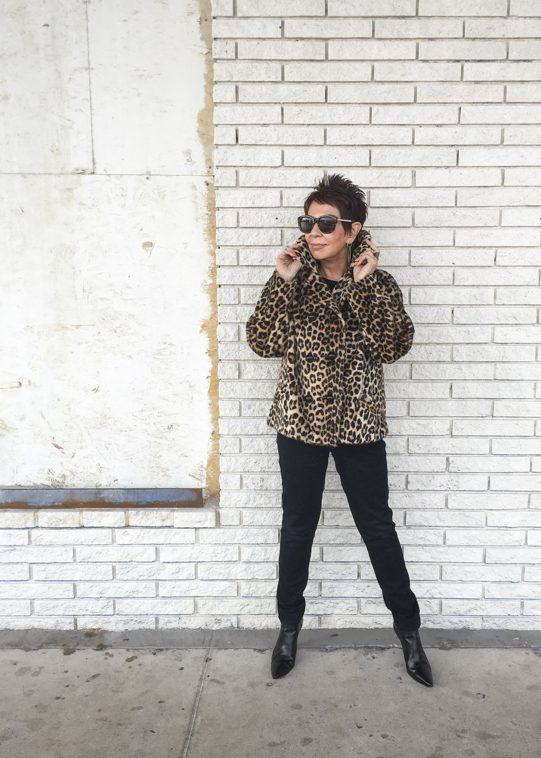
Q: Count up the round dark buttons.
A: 6